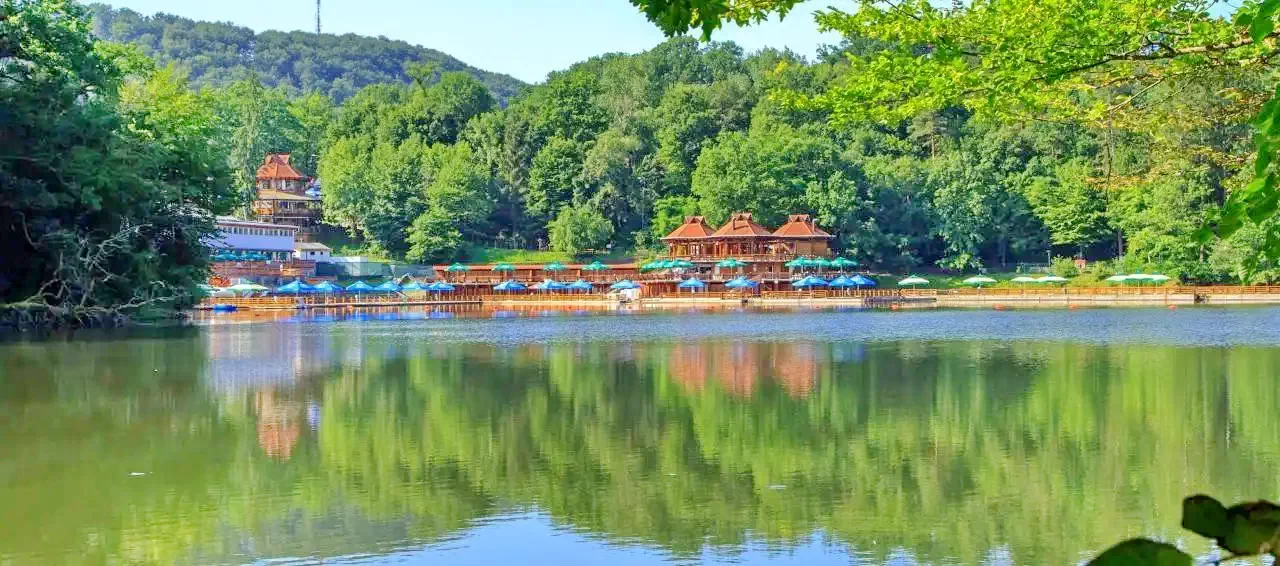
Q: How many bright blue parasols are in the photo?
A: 15